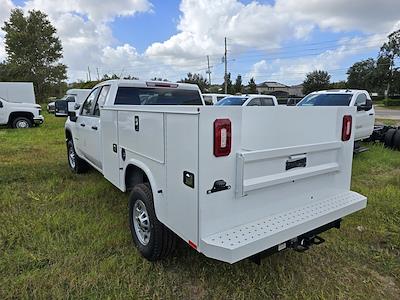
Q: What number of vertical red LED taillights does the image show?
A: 2